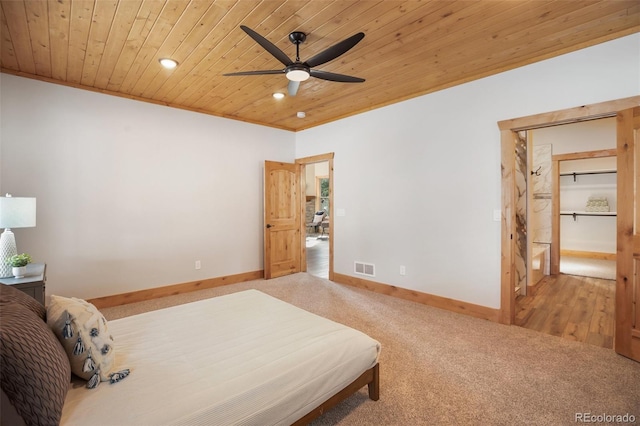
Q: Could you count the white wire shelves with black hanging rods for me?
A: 2